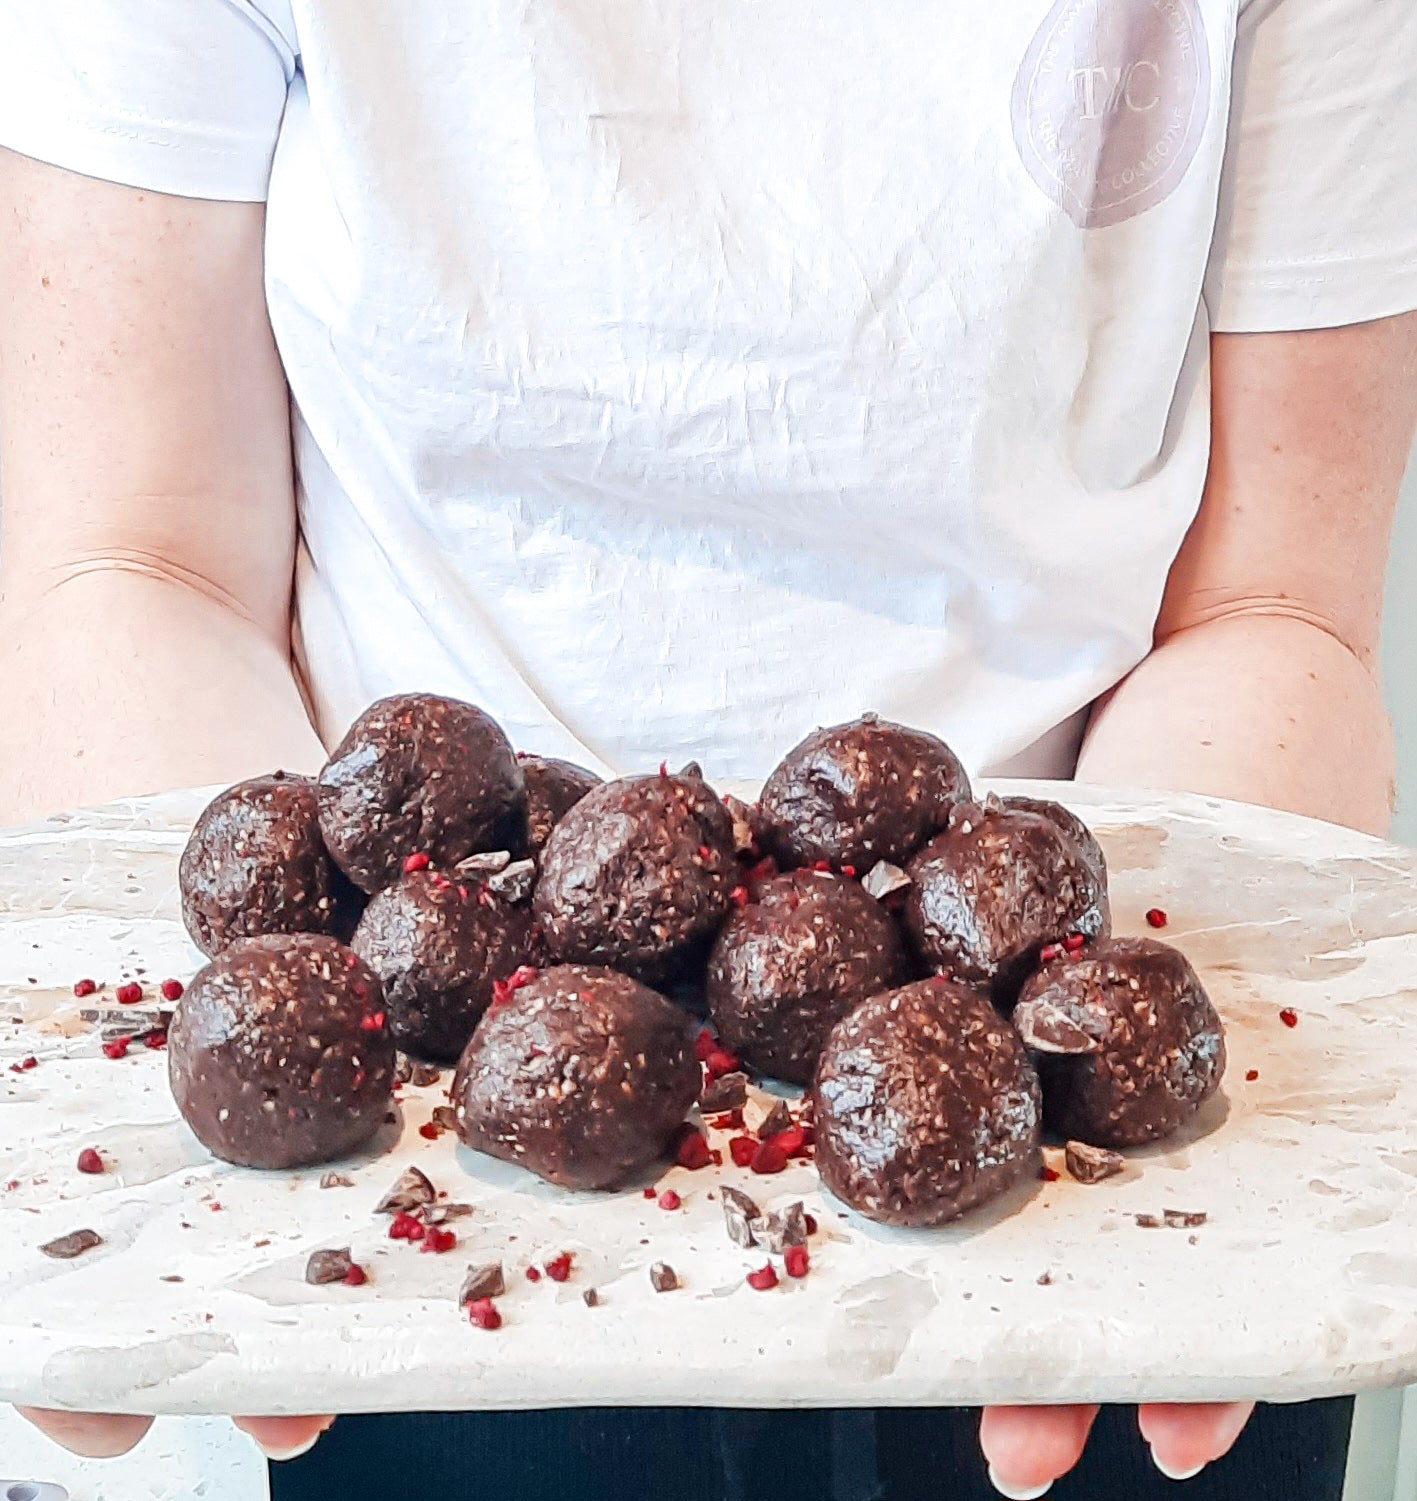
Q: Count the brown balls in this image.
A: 13